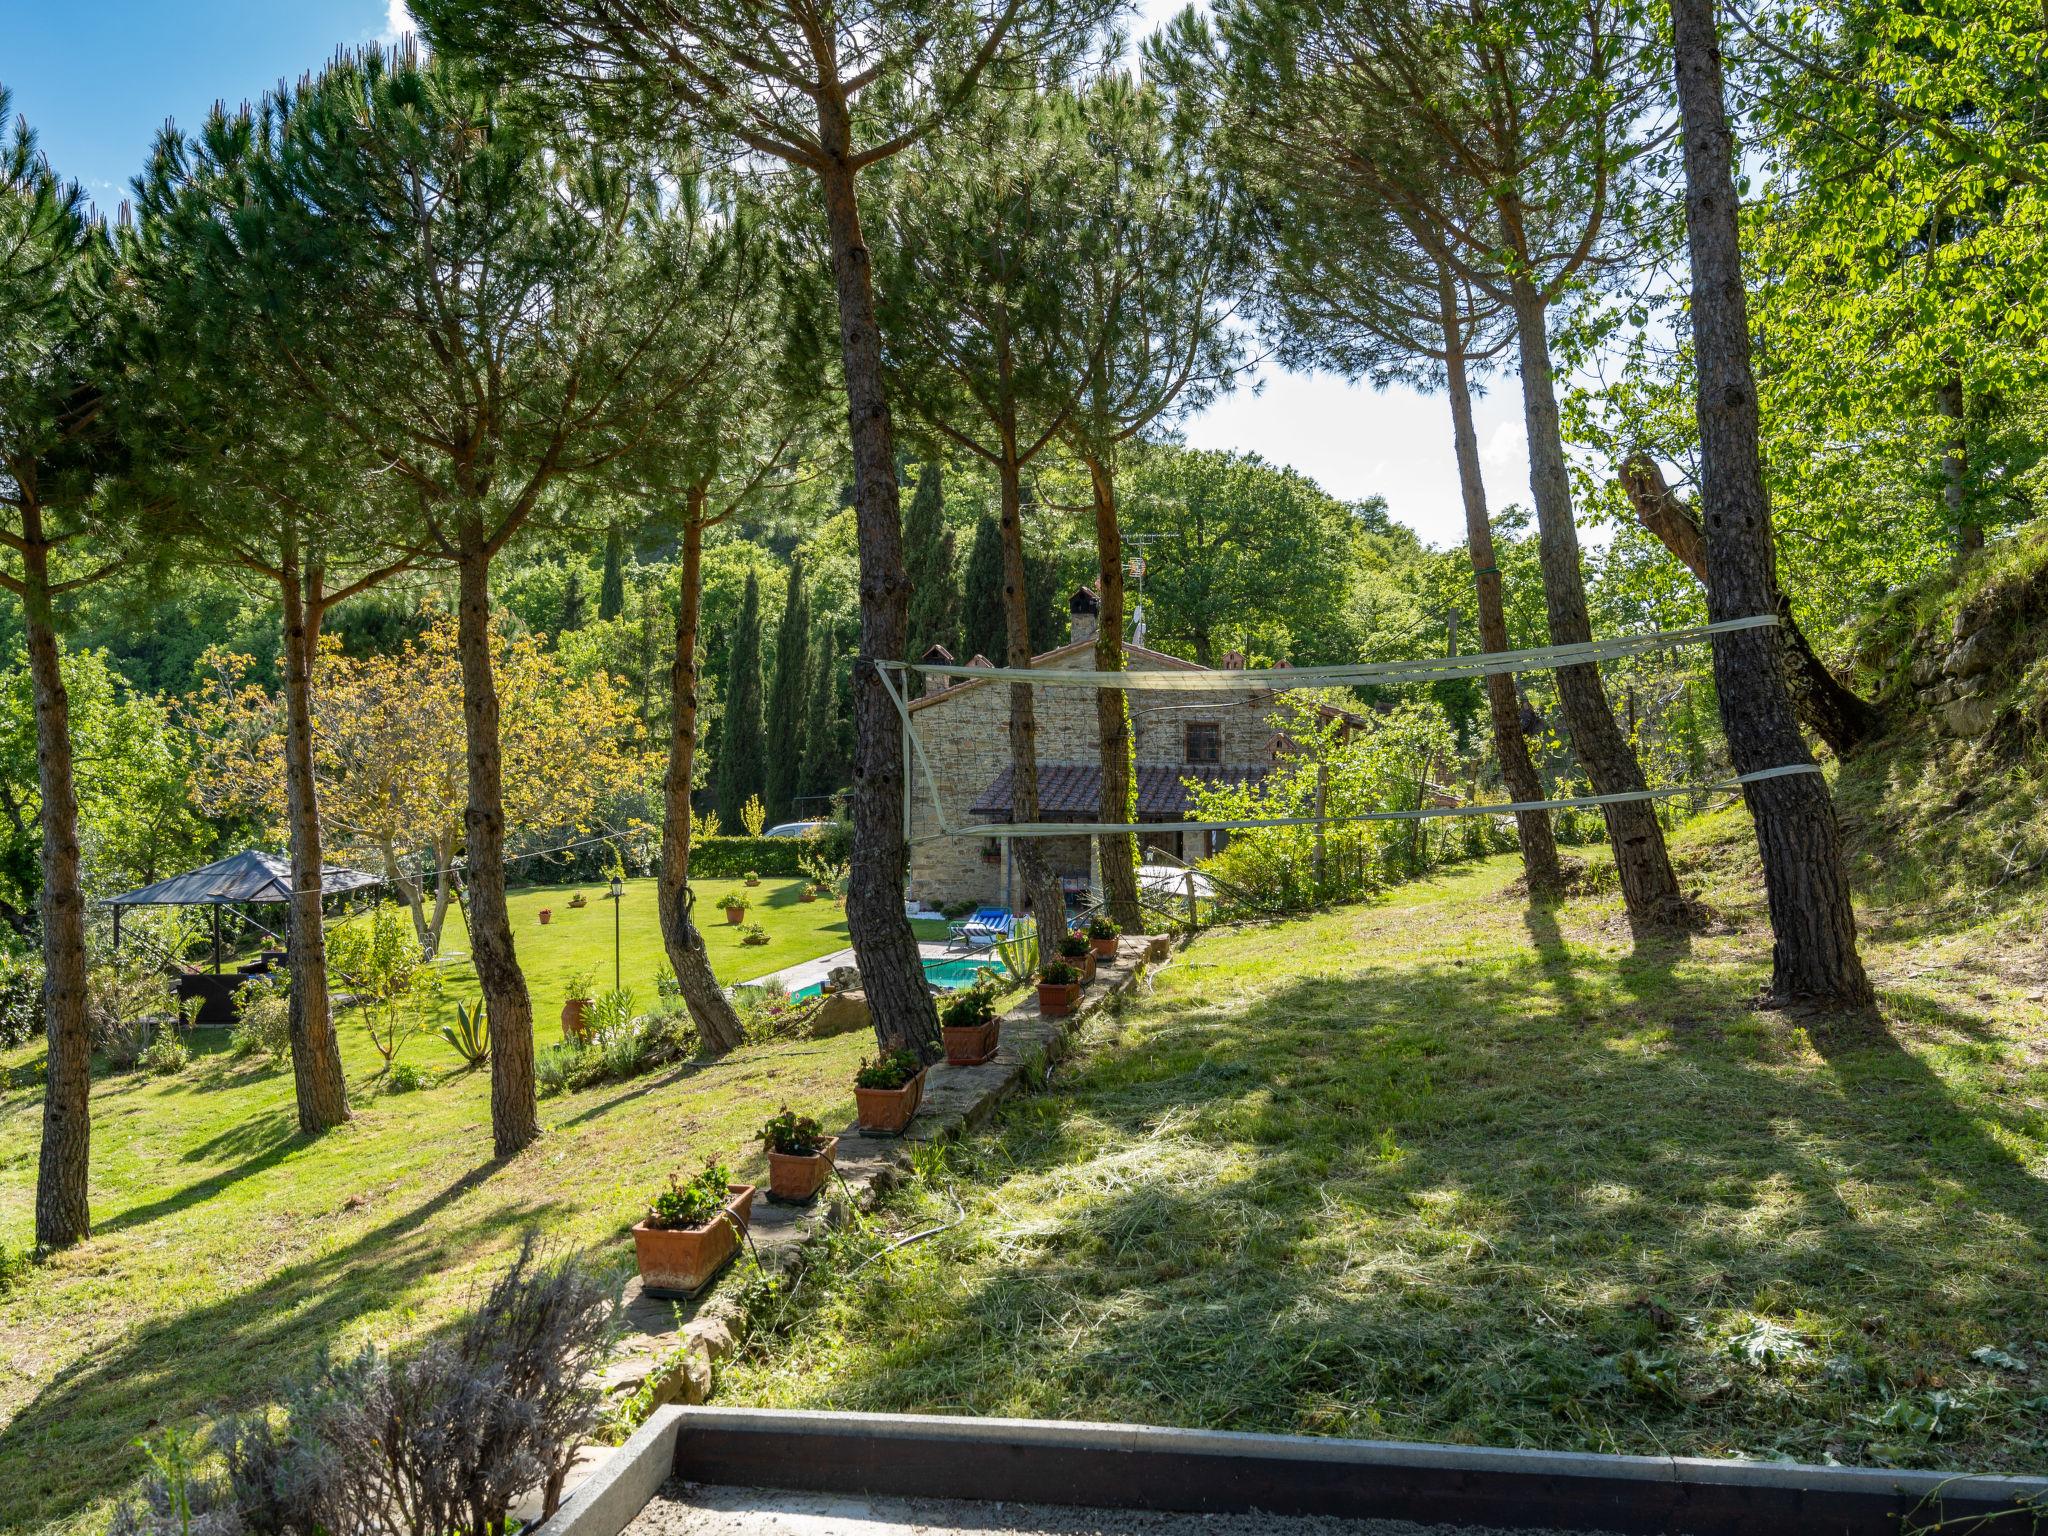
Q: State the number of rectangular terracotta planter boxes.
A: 7